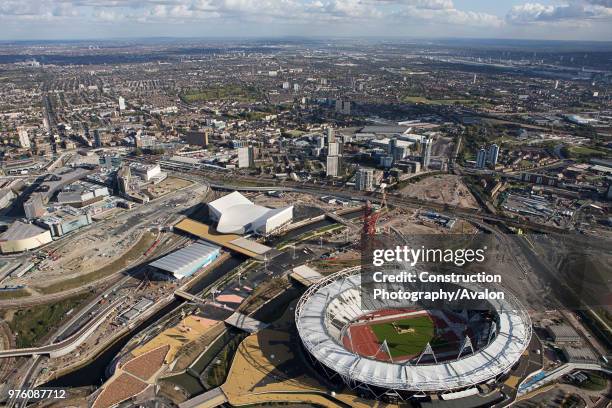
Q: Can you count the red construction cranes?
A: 1